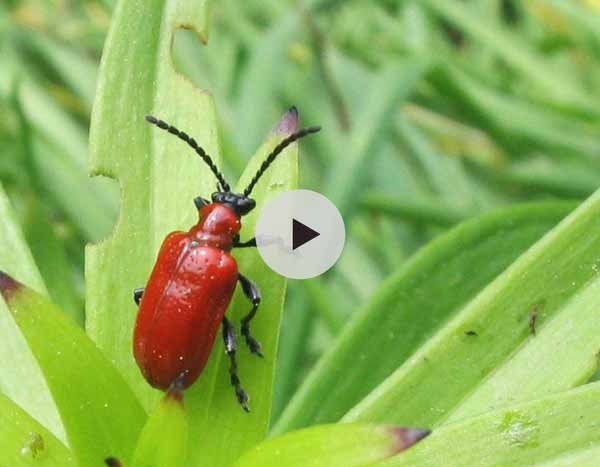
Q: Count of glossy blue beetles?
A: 0